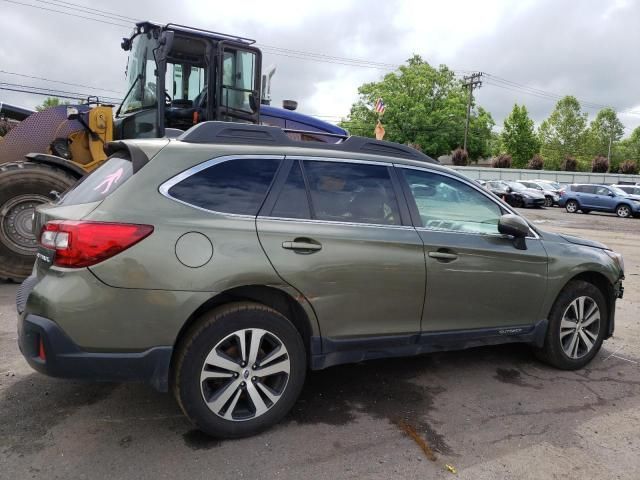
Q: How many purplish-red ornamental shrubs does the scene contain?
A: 6